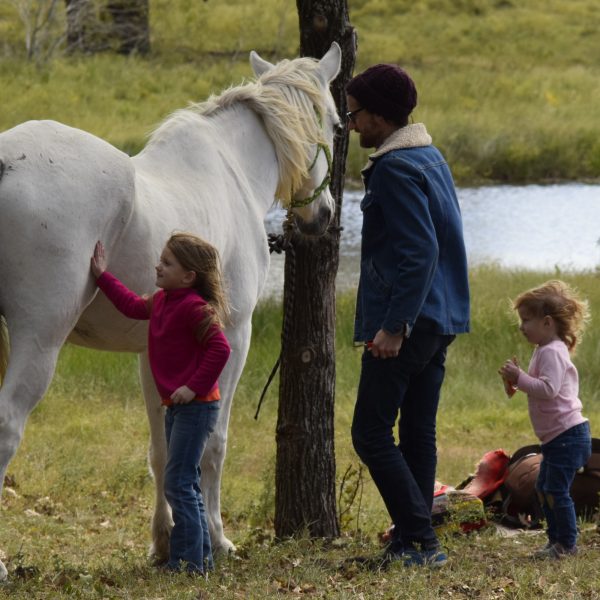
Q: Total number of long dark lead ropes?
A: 1